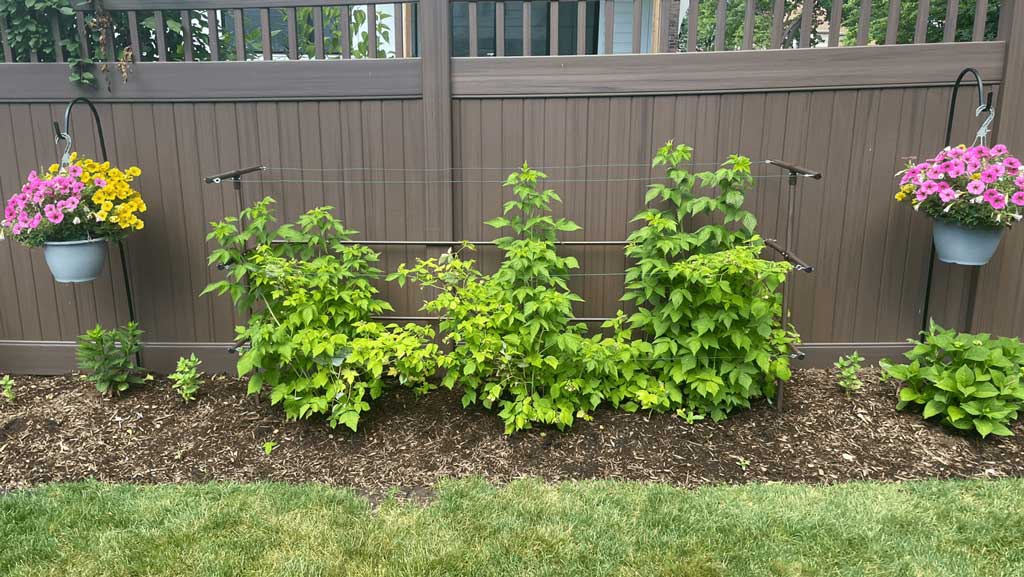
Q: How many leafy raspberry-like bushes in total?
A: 3